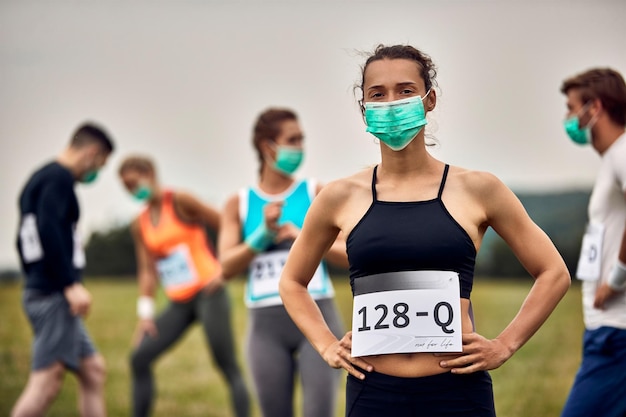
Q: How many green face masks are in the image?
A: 5